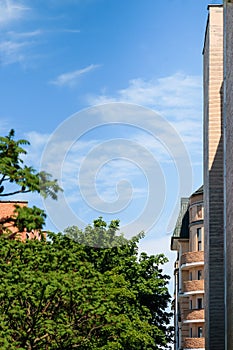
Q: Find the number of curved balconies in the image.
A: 4